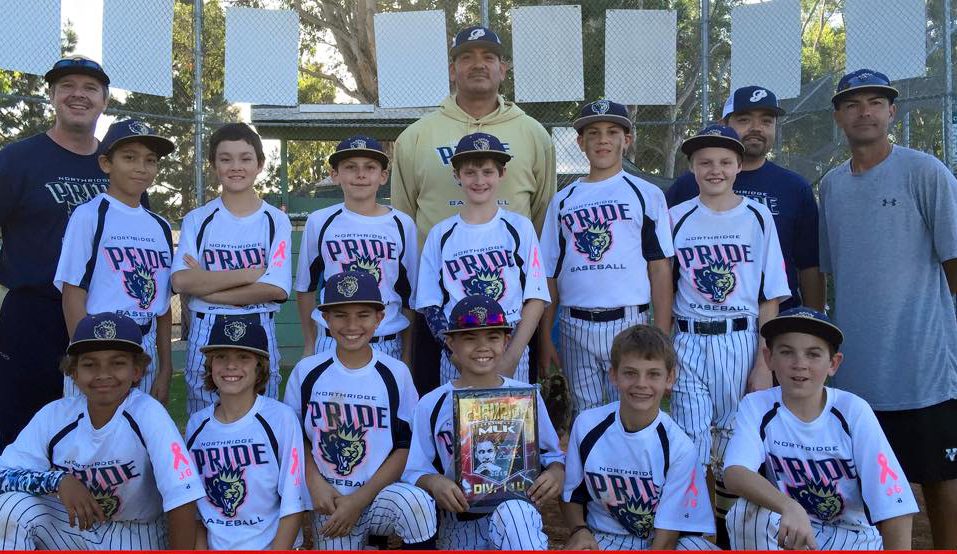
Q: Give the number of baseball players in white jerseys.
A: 12